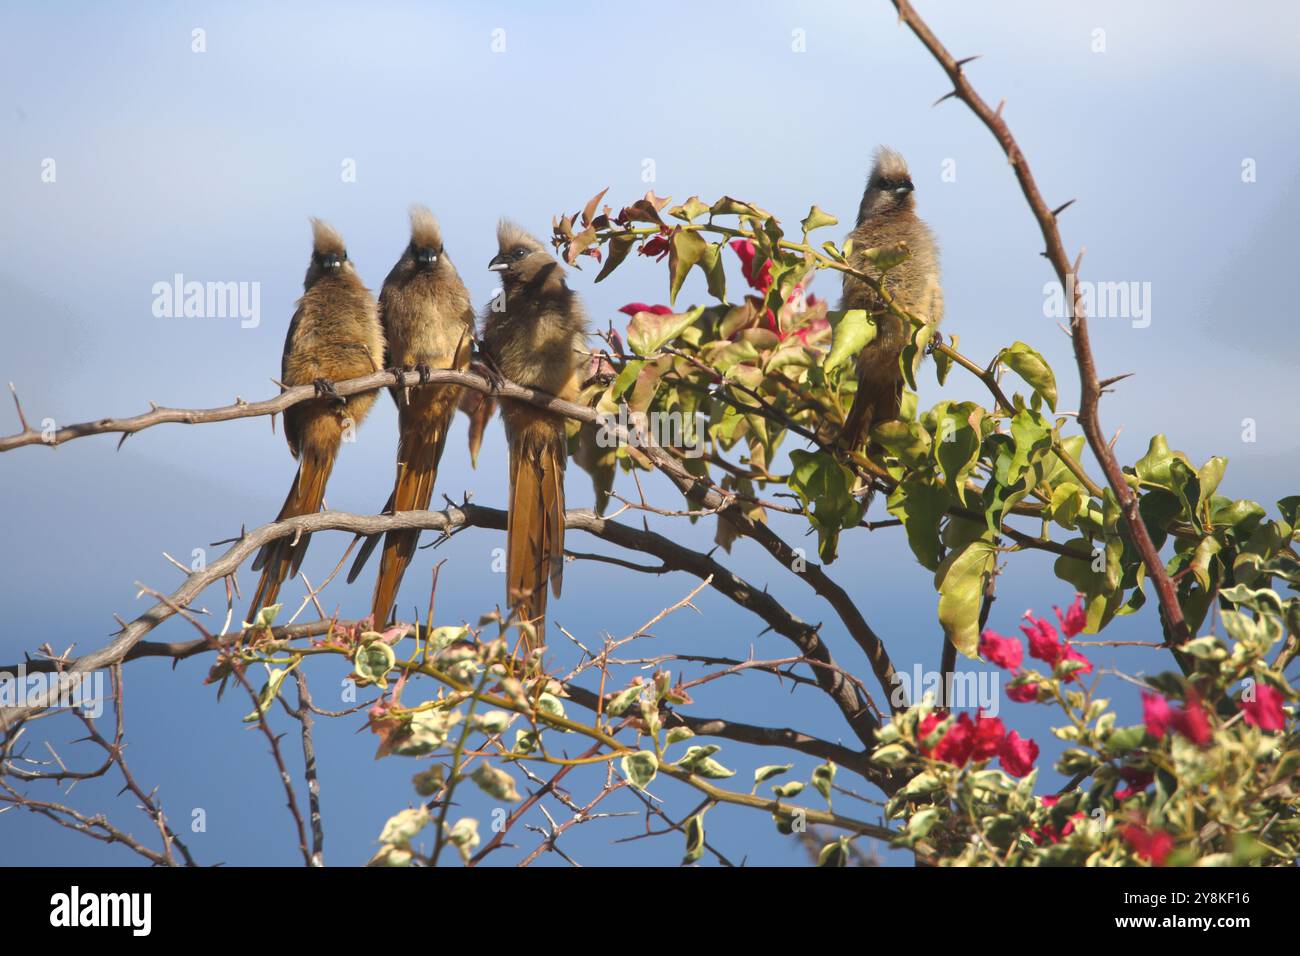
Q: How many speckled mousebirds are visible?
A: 4